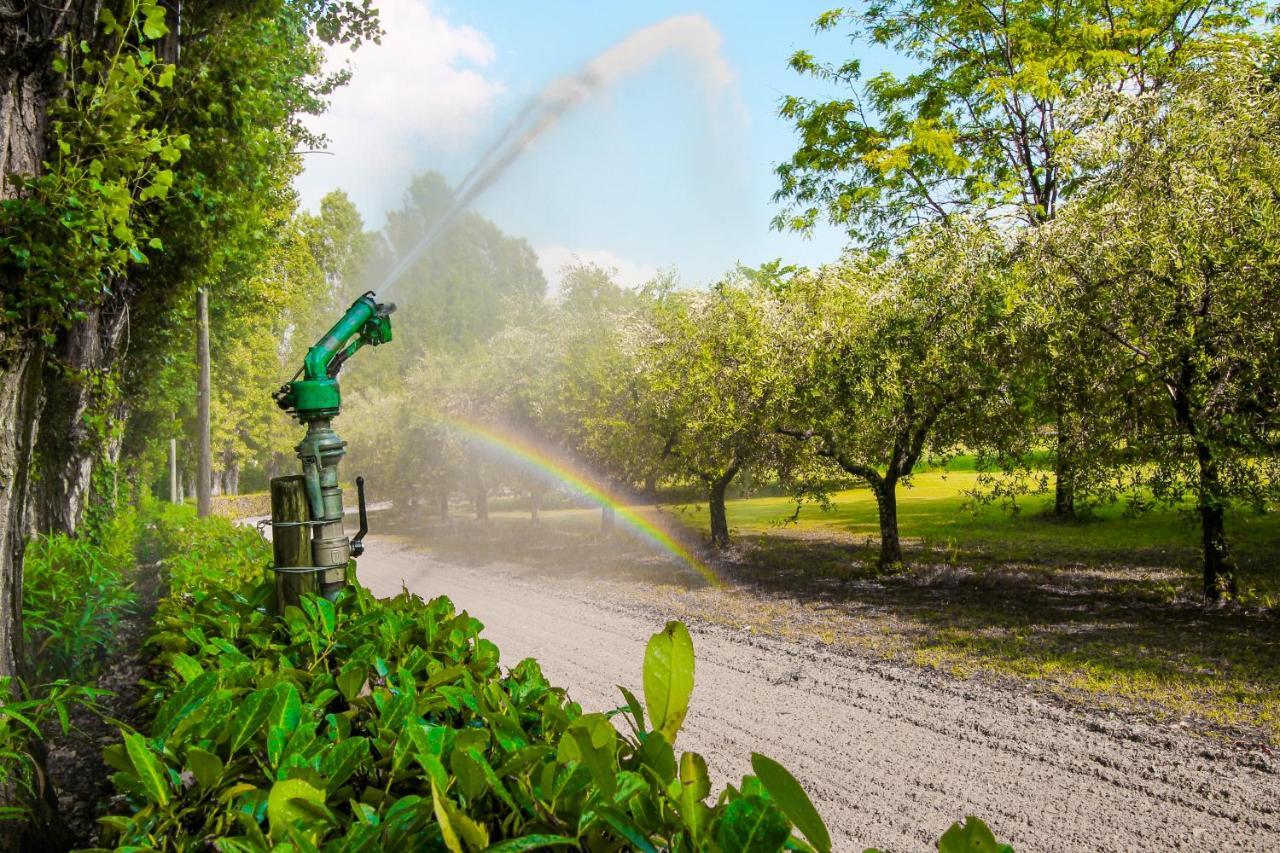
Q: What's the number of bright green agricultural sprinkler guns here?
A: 1